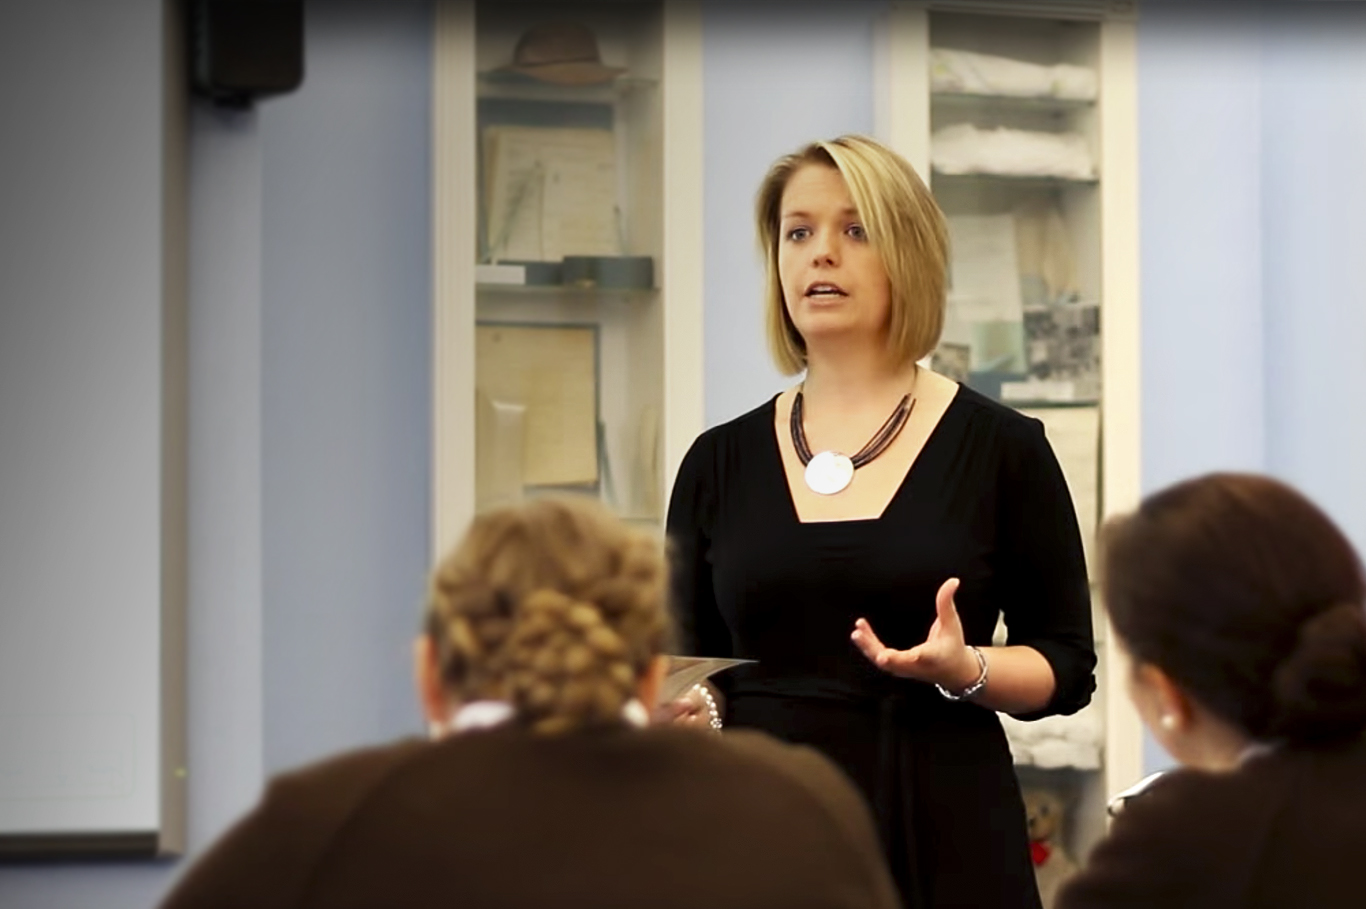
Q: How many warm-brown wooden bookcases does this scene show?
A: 0